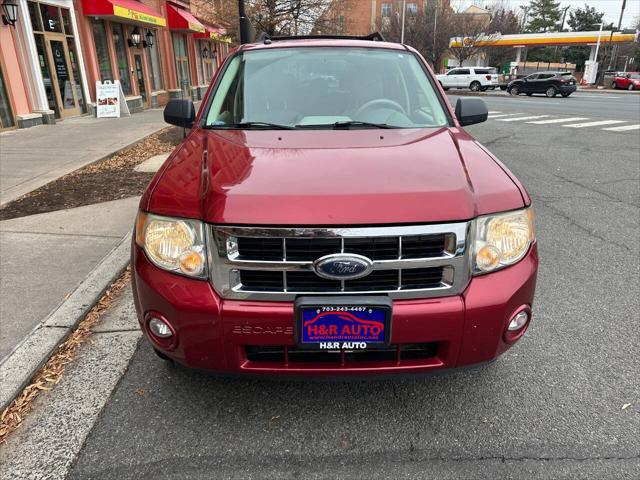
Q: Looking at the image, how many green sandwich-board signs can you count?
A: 0